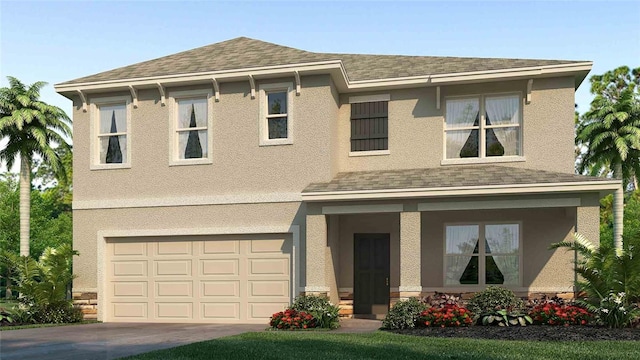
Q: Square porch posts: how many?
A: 3